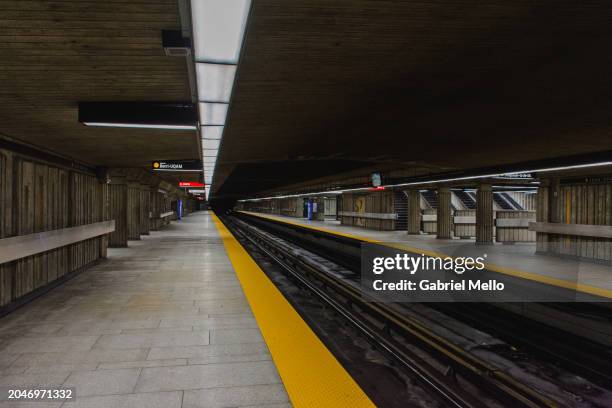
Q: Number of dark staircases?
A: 4